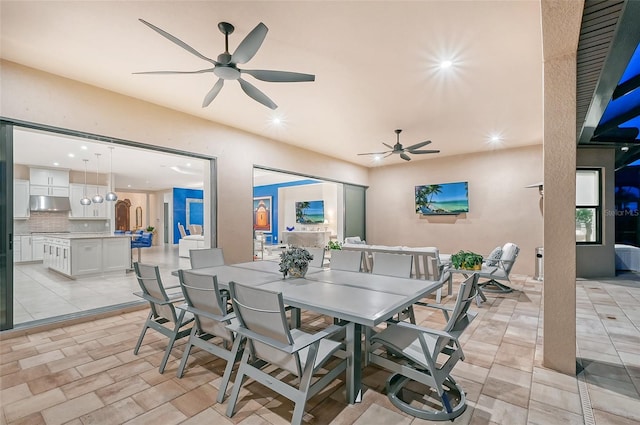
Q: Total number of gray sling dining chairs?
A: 8